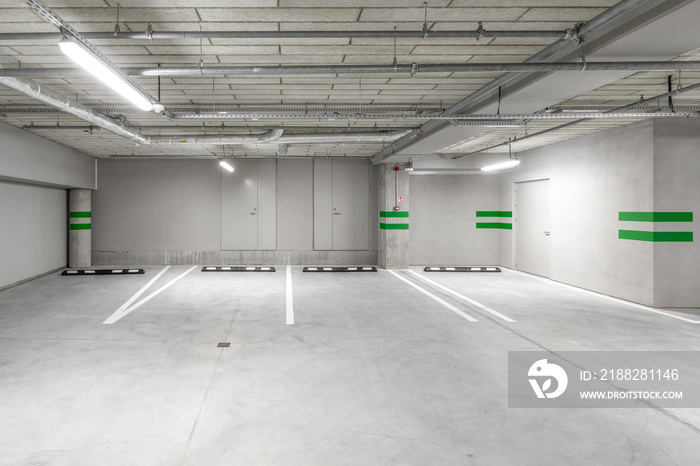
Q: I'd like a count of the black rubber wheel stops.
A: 4